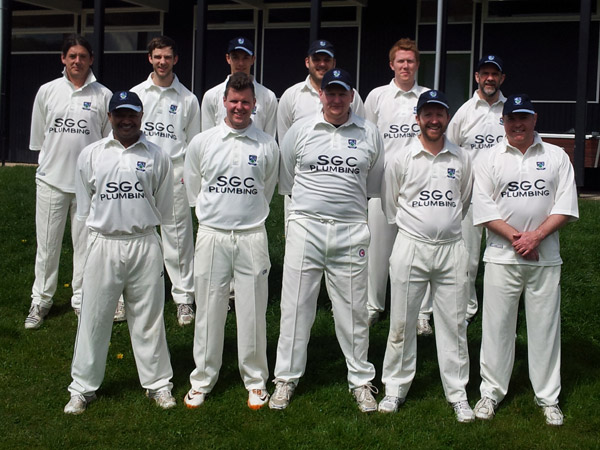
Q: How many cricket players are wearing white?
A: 11